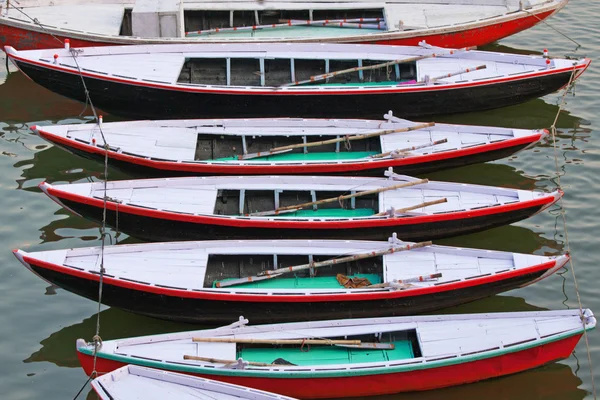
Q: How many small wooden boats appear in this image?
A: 7